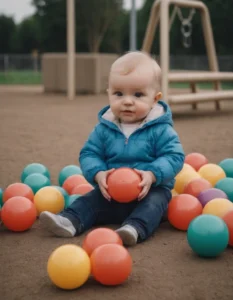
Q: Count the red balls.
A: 11